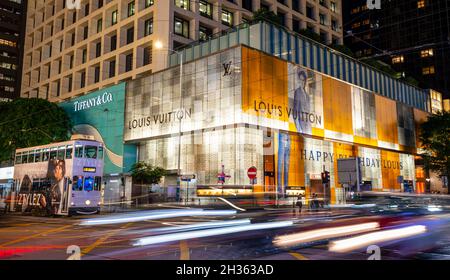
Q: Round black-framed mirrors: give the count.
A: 0